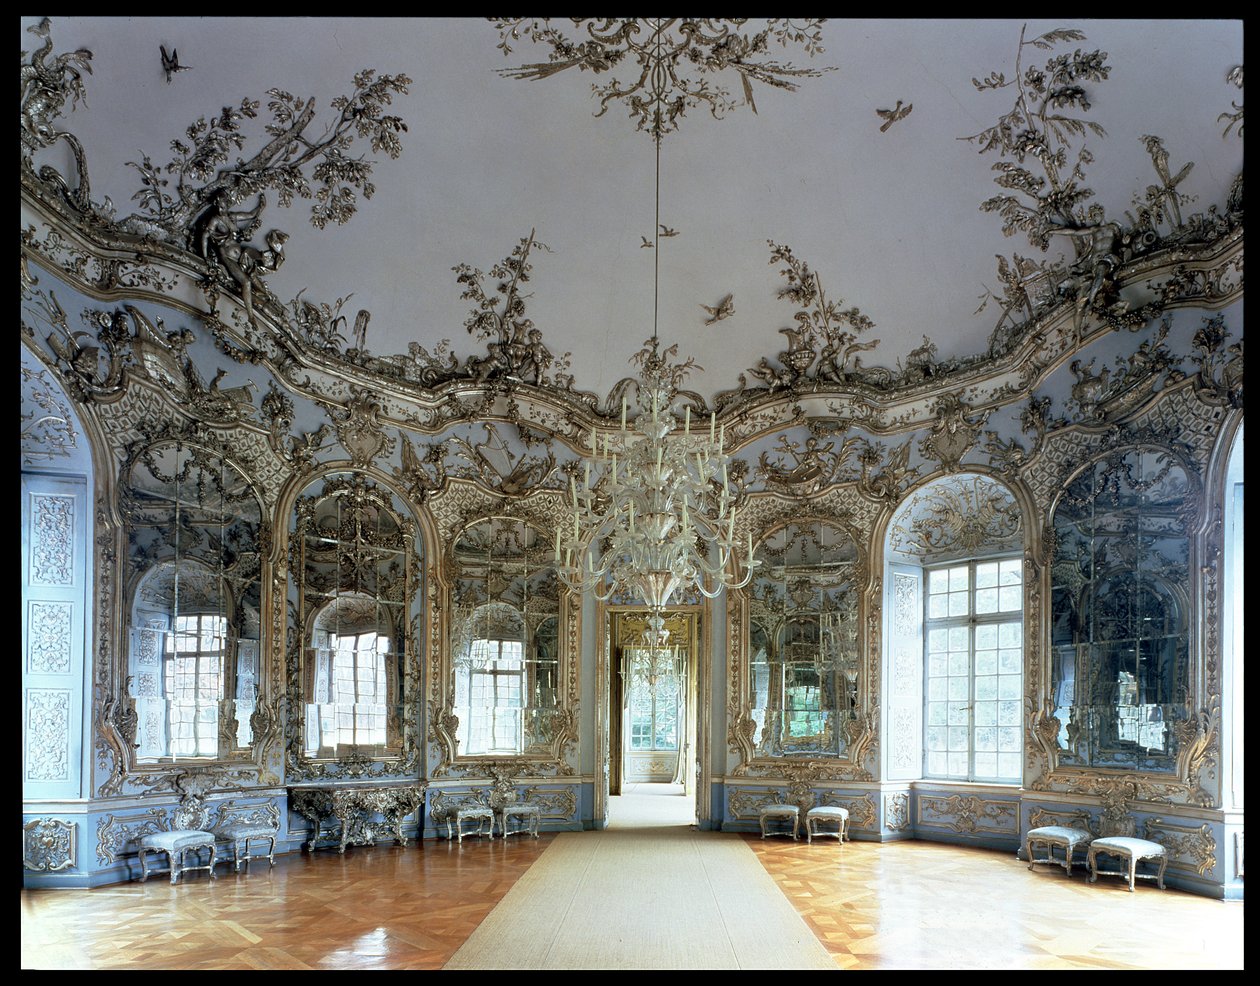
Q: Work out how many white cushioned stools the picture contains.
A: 8